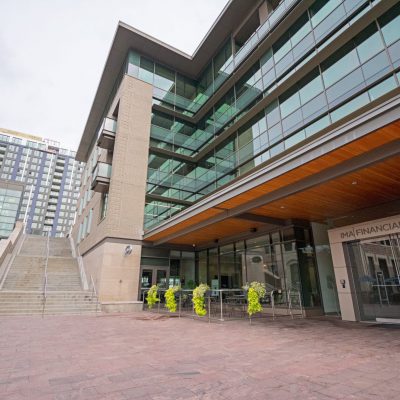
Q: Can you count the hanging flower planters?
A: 4